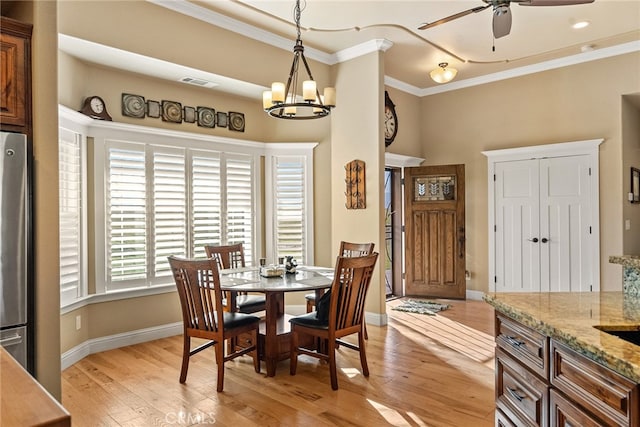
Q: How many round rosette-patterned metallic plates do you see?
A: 4